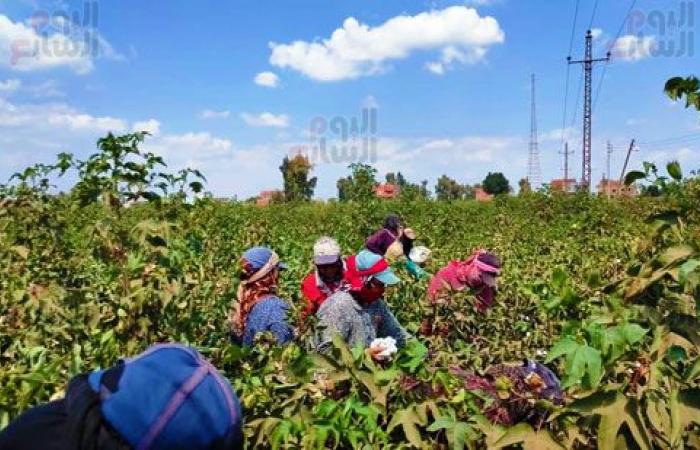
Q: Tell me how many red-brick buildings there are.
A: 5